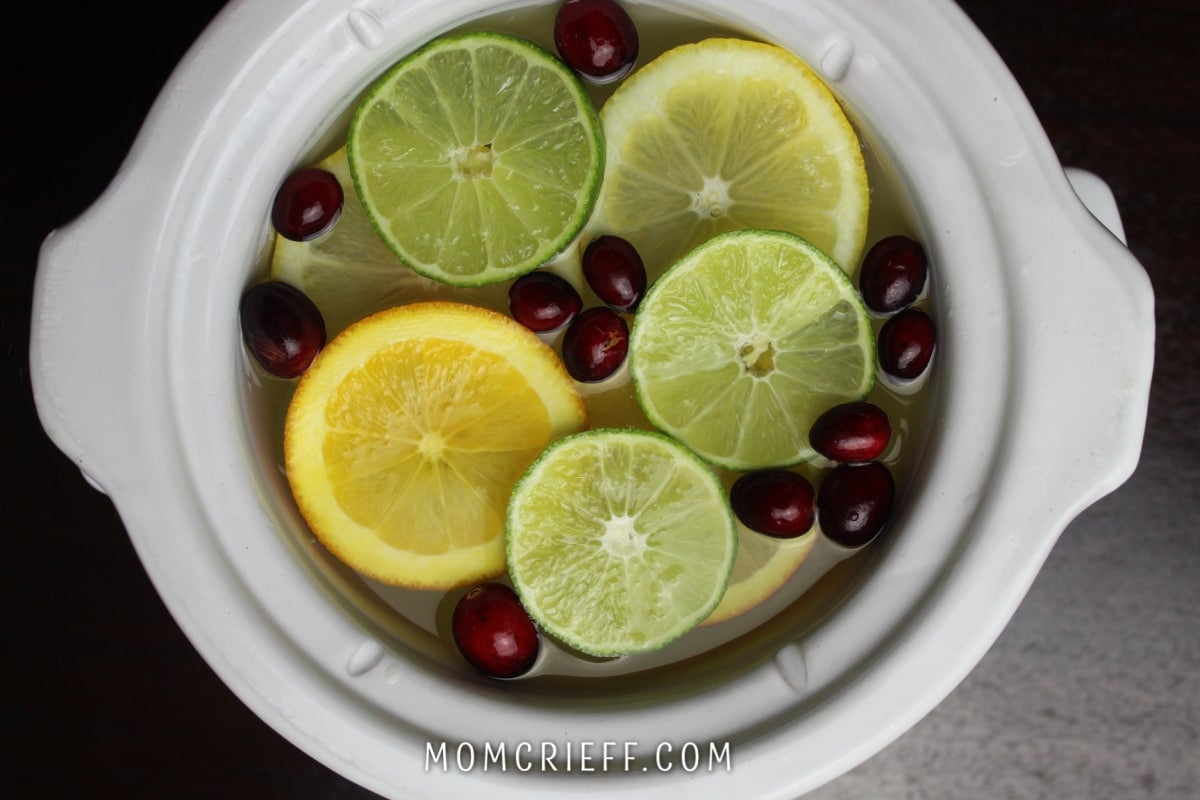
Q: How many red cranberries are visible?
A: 12